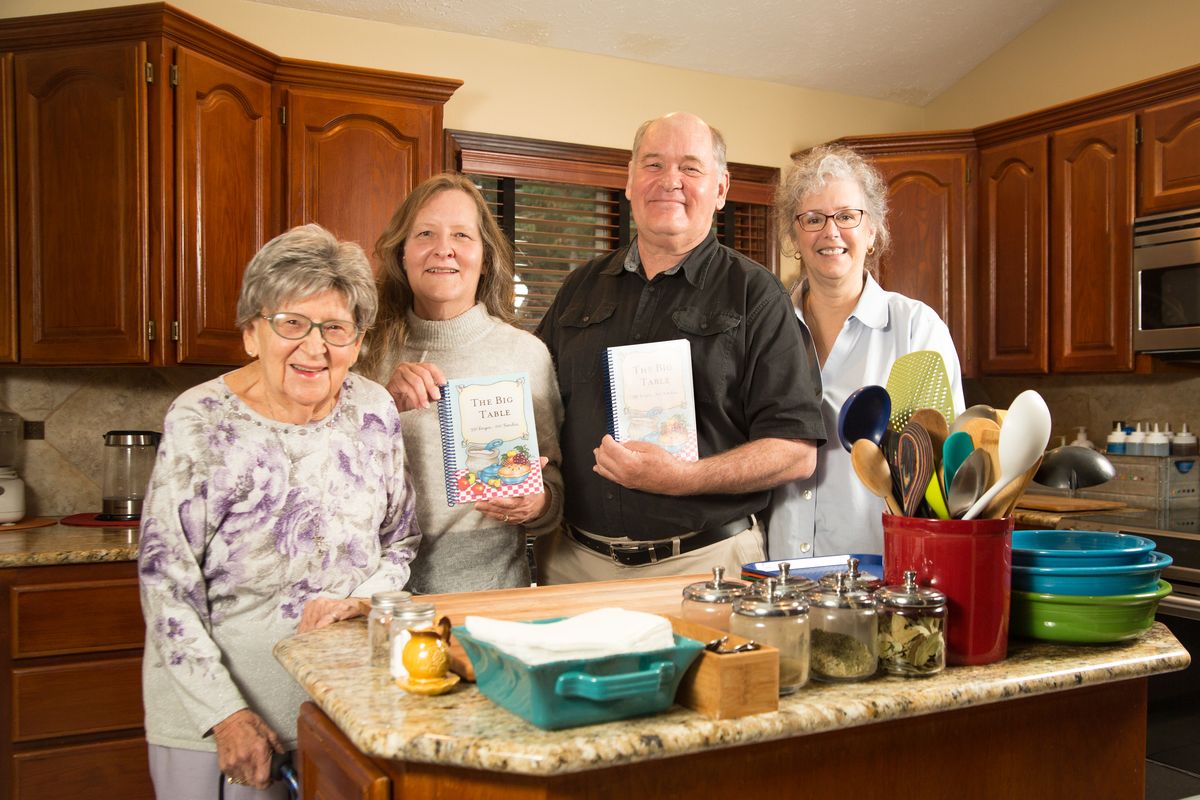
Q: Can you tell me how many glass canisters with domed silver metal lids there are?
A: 6